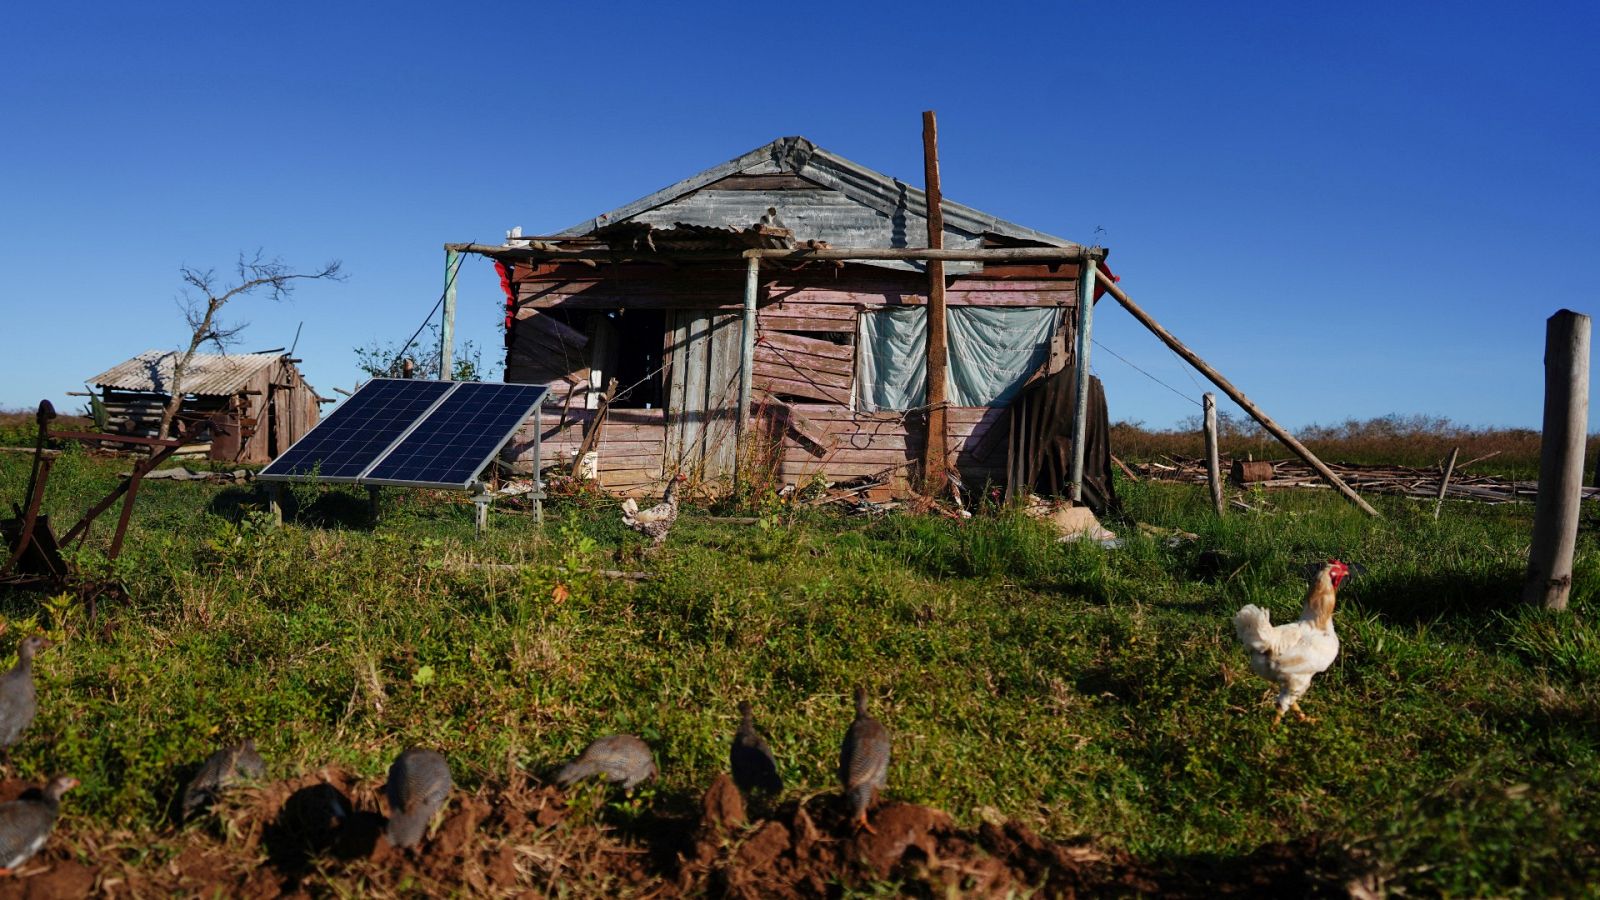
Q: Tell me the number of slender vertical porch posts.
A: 3